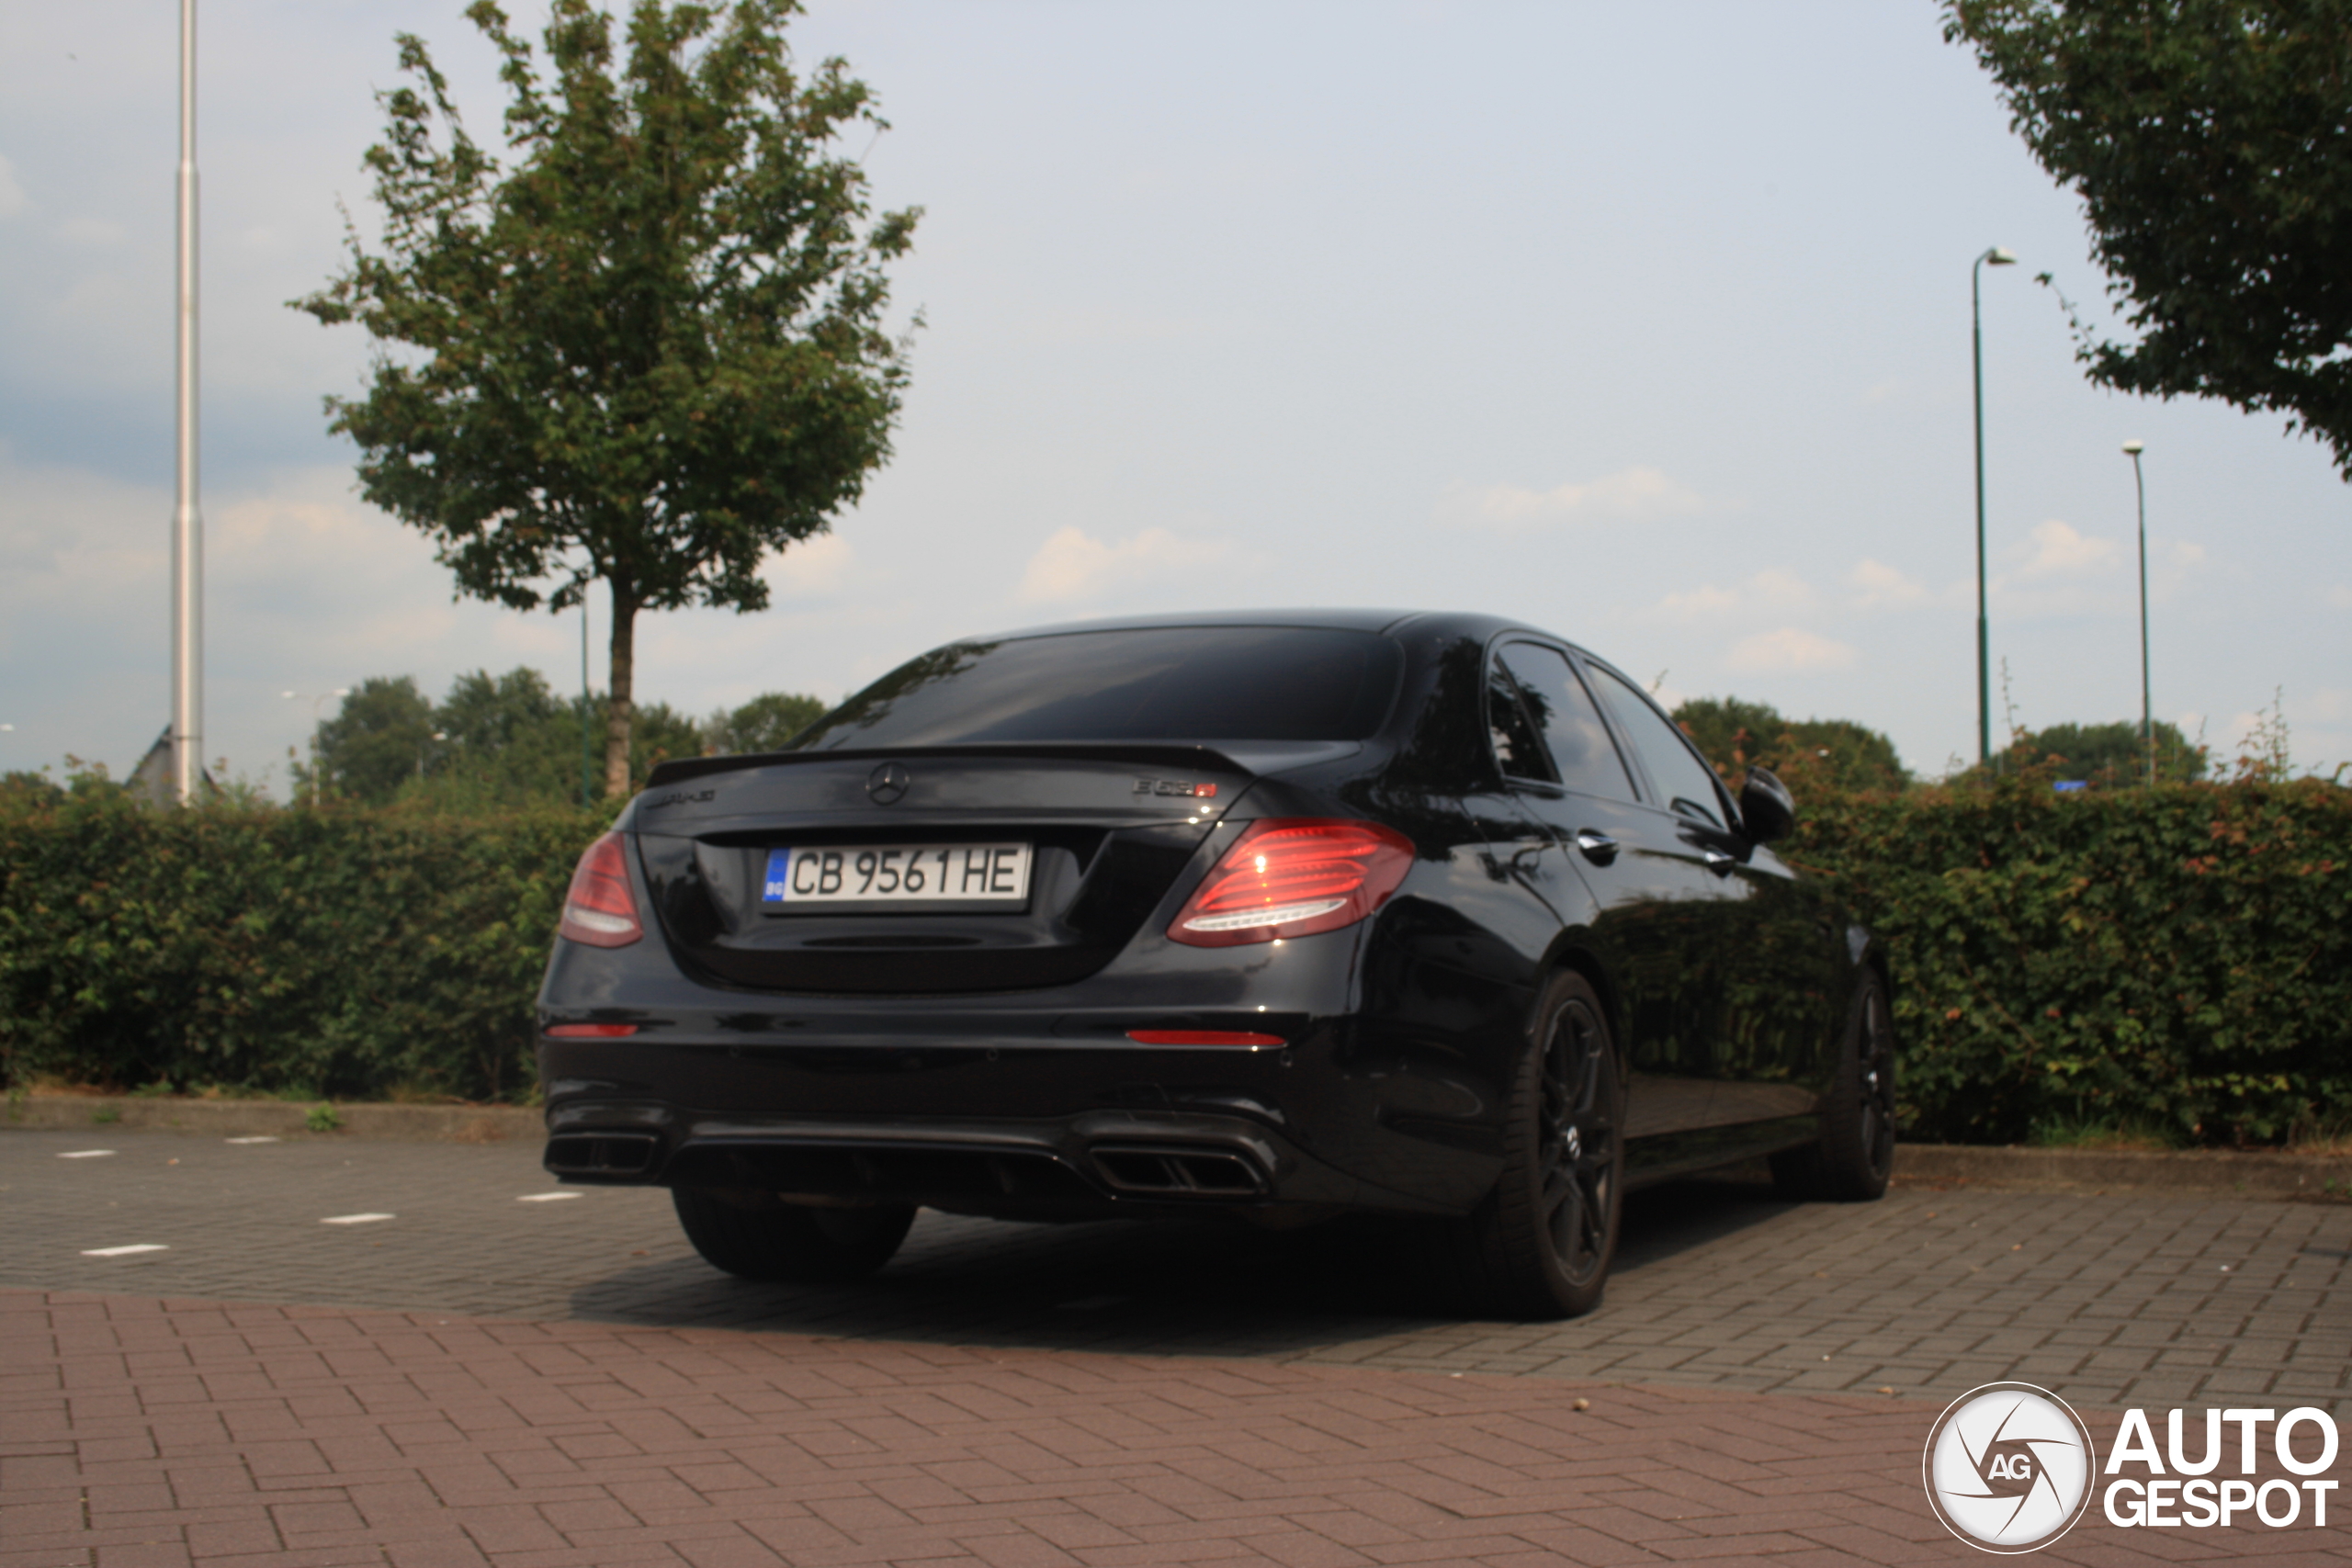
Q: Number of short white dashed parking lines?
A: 5